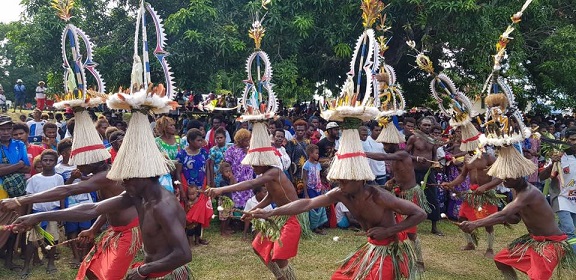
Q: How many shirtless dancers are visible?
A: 7